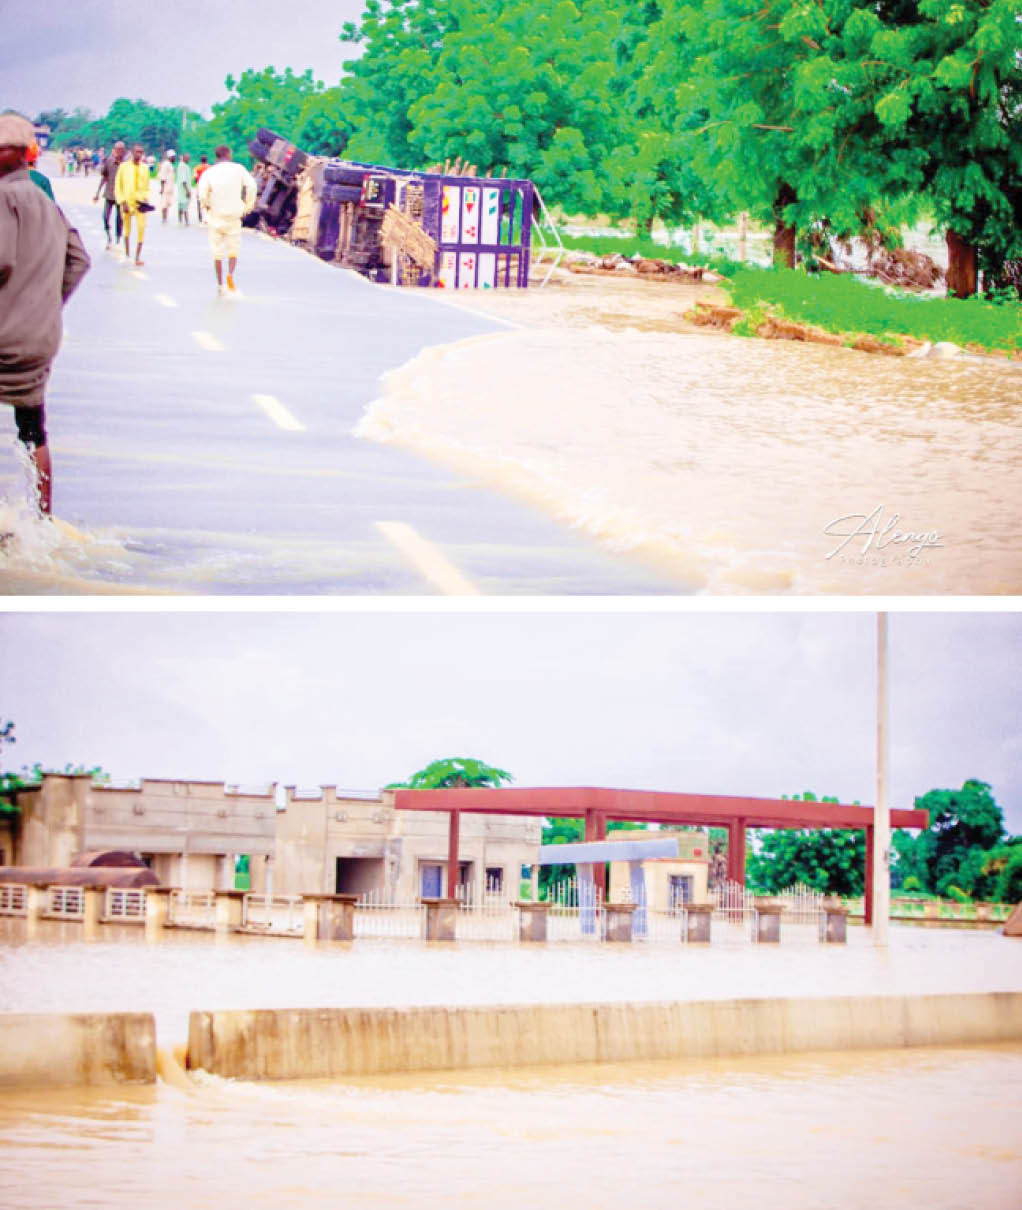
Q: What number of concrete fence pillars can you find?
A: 11